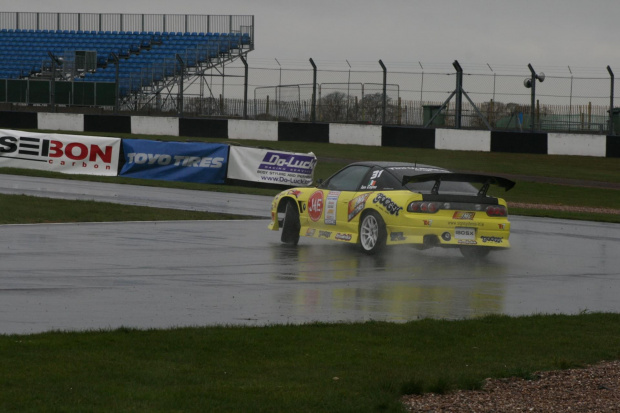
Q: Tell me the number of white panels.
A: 6